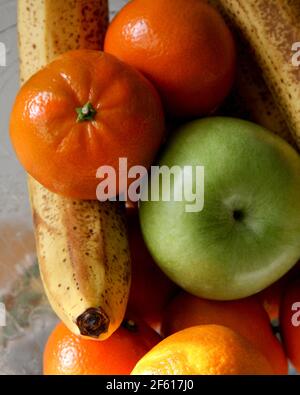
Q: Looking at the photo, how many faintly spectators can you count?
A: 0